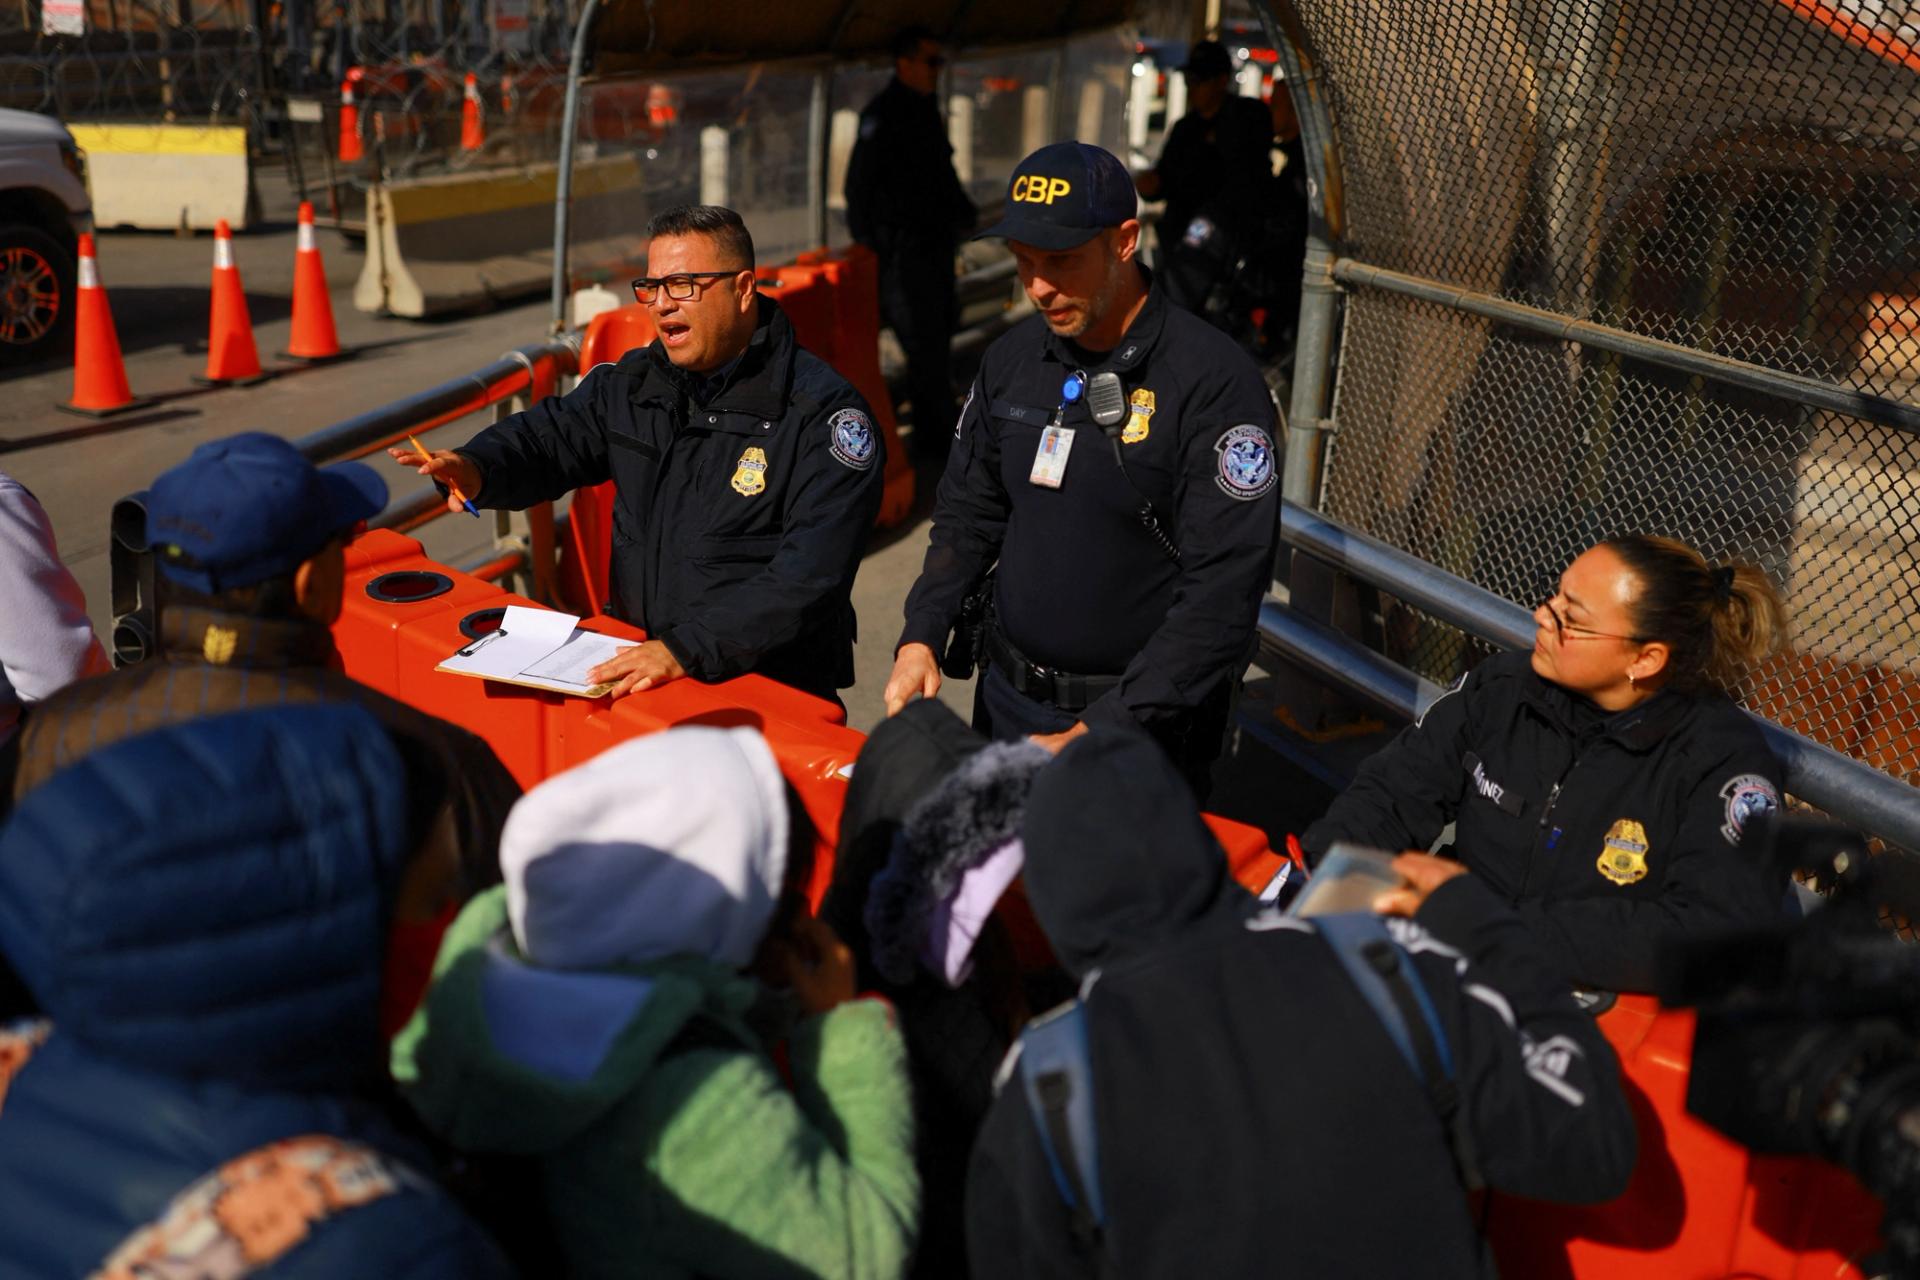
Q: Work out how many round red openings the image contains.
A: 2